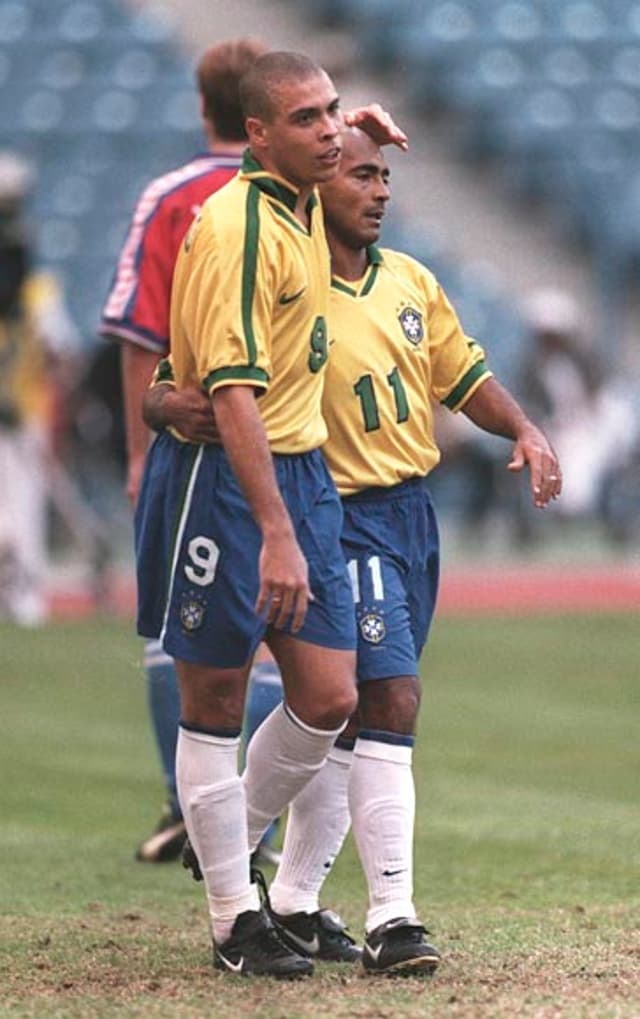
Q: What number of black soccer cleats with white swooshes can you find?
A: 3